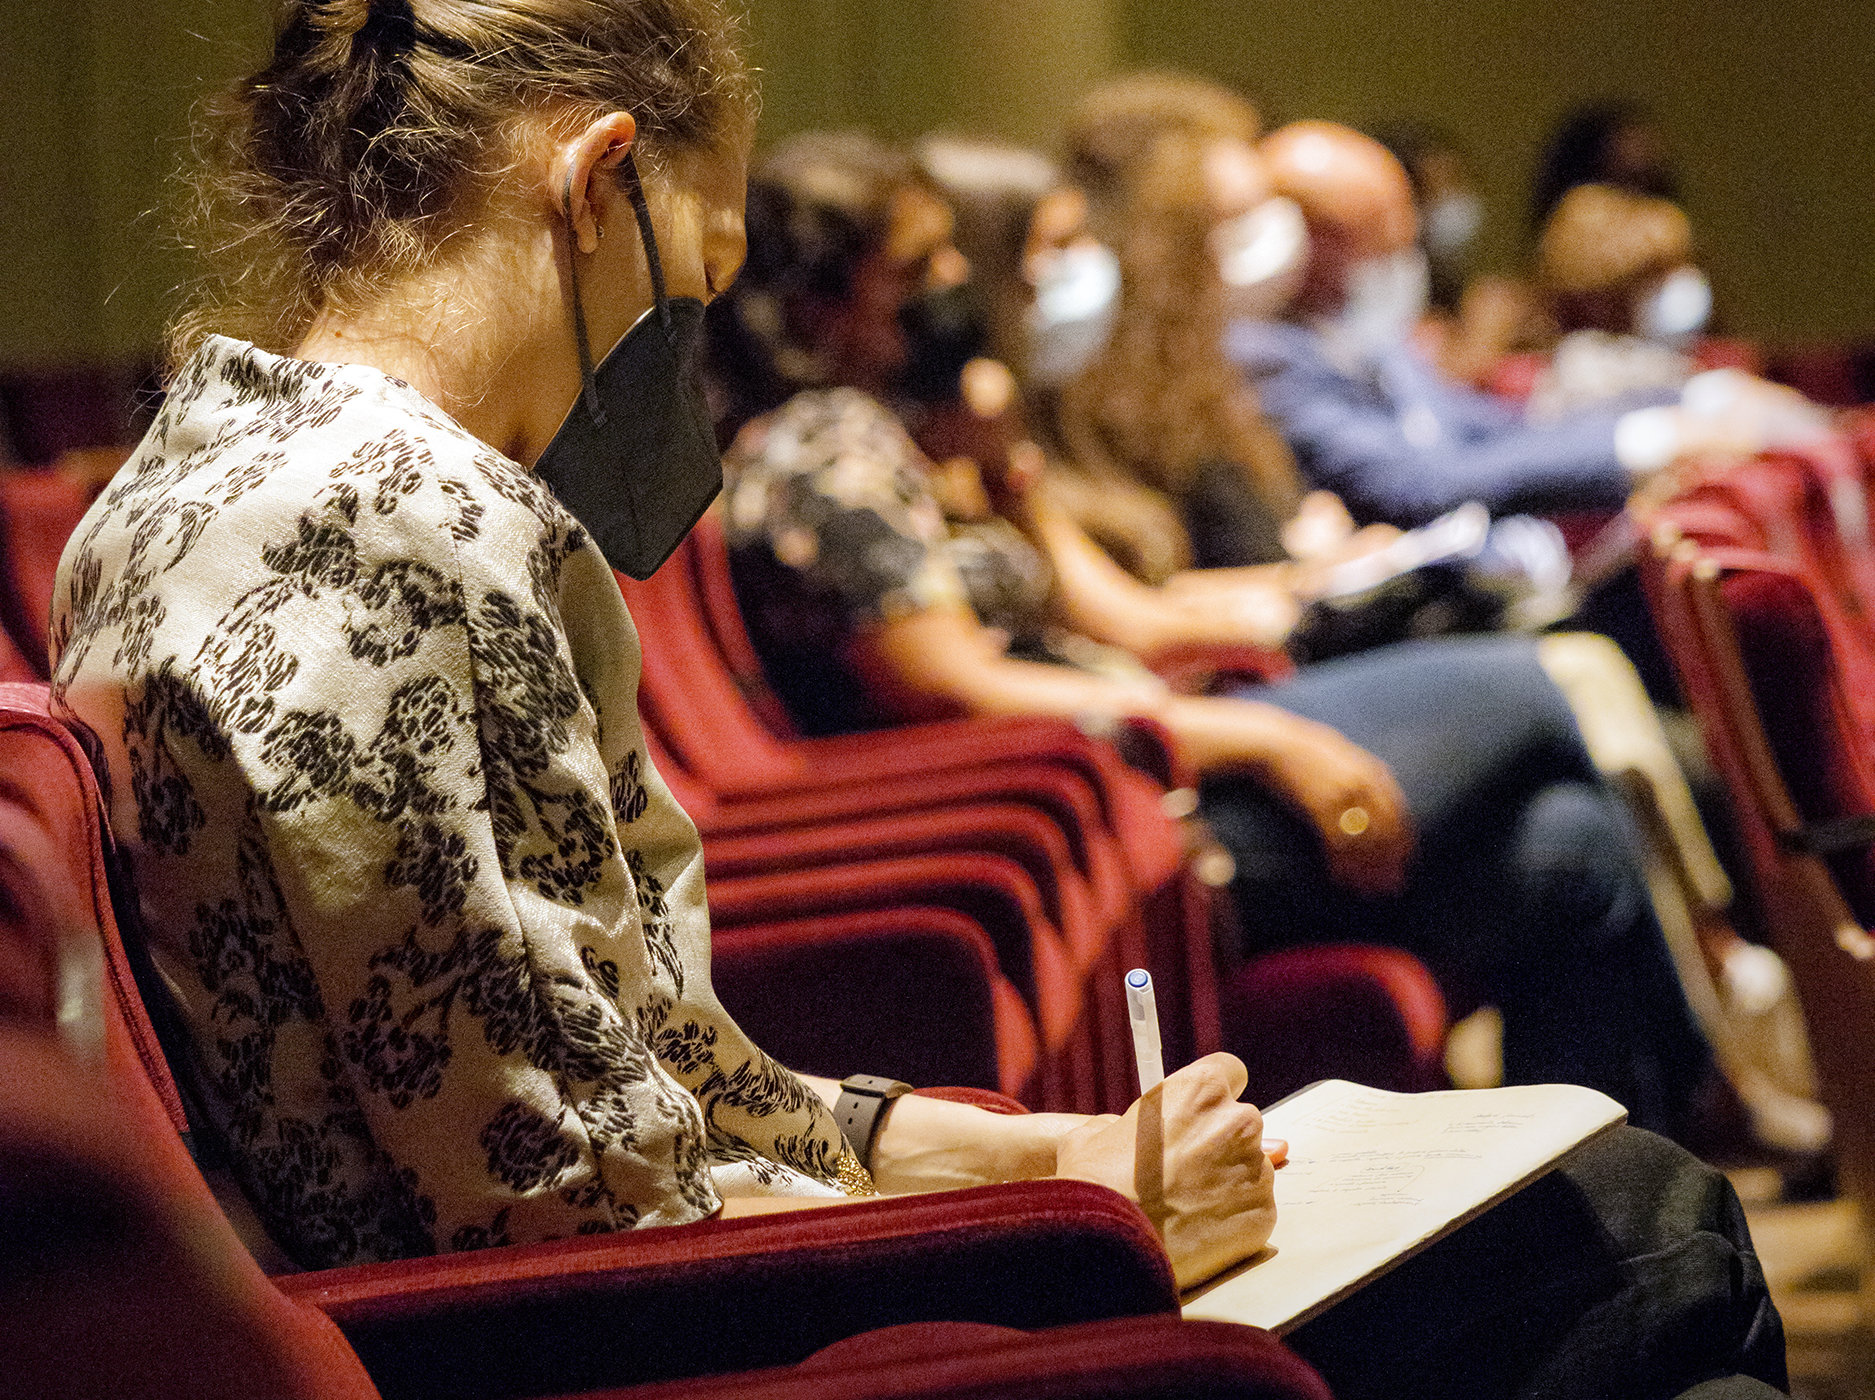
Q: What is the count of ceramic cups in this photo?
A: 0